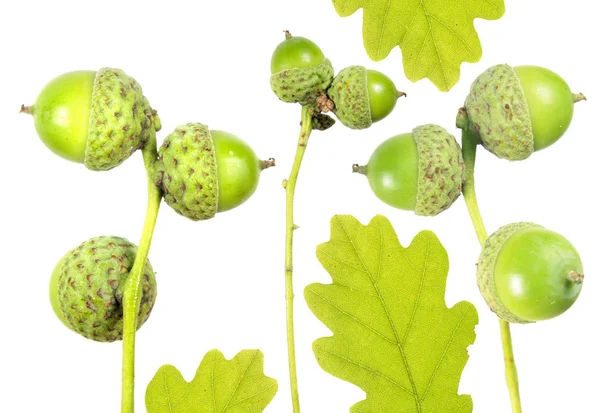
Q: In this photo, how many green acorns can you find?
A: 8